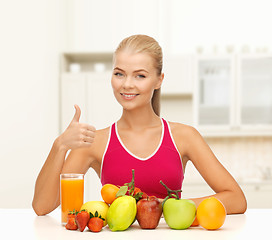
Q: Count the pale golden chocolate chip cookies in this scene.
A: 0